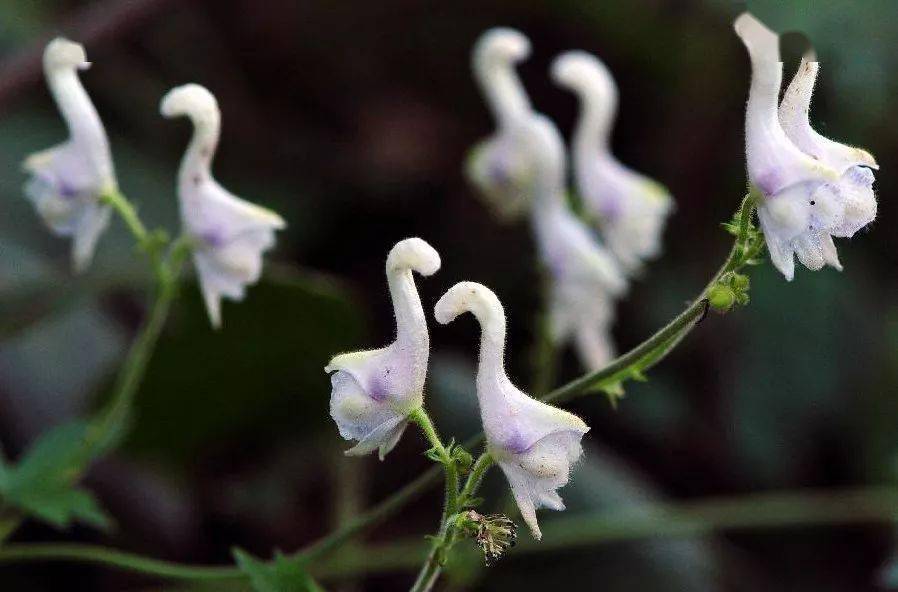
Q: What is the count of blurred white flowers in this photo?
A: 3